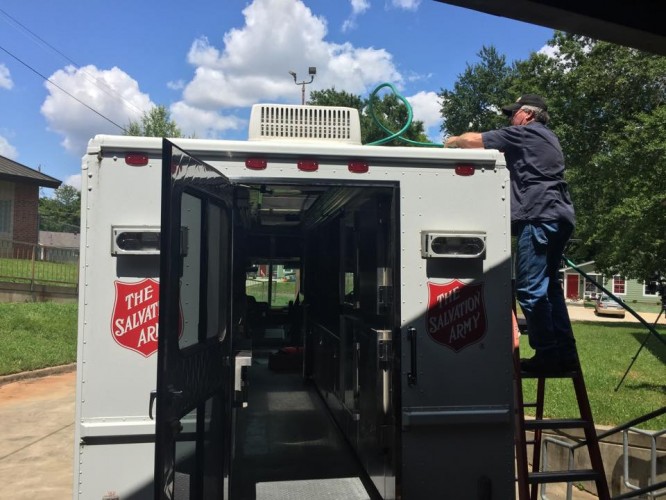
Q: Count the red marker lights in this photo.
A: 5